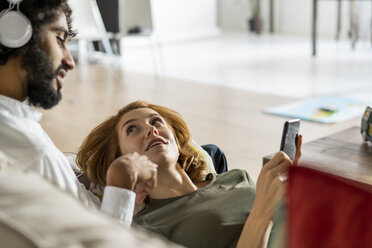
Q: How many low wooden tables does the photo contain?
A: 1